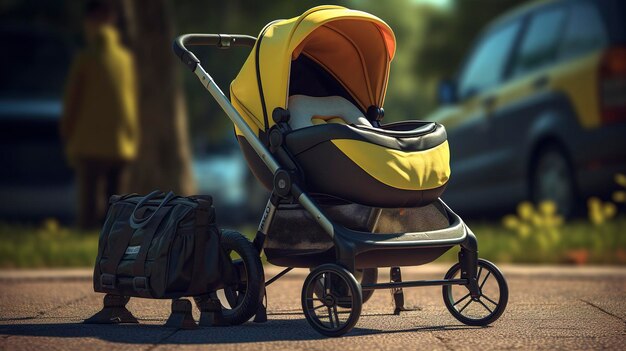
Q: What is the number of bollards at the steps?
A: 0